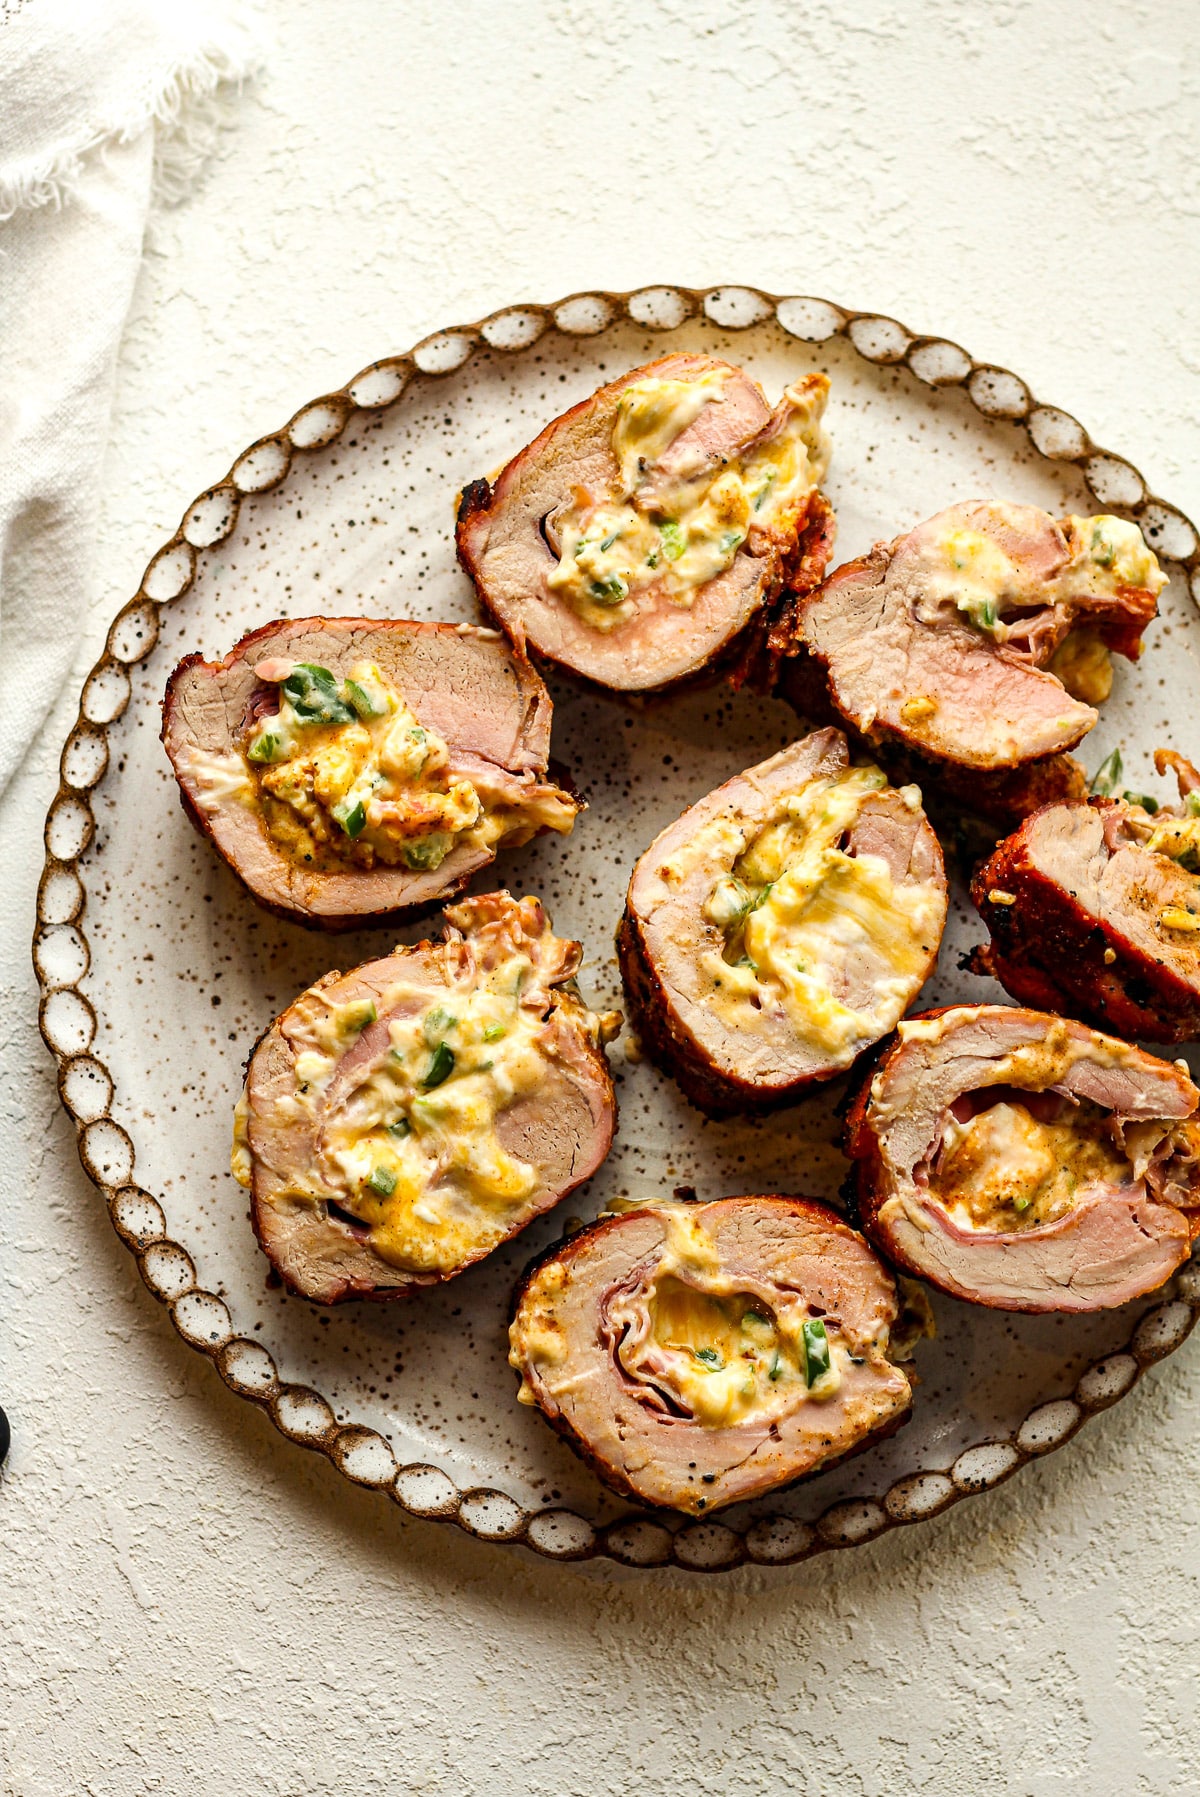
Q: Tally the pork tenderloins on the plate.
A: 8